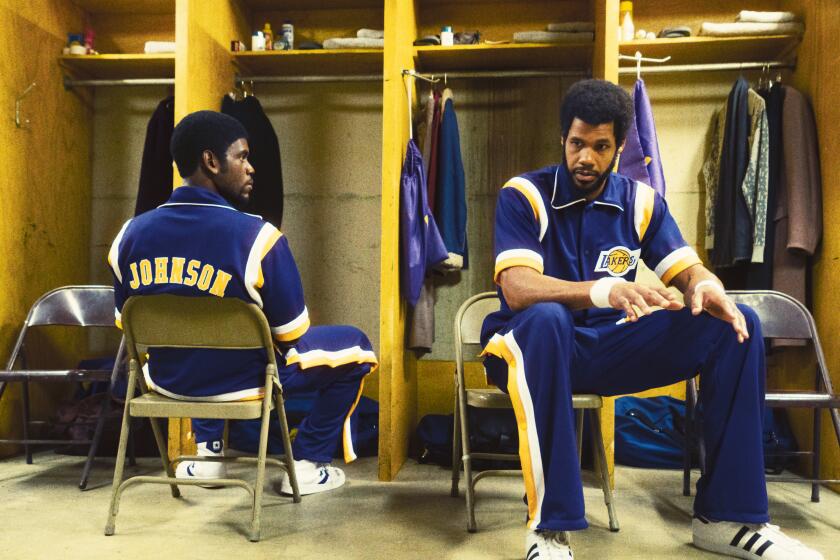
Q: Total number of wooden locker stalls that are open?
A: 4